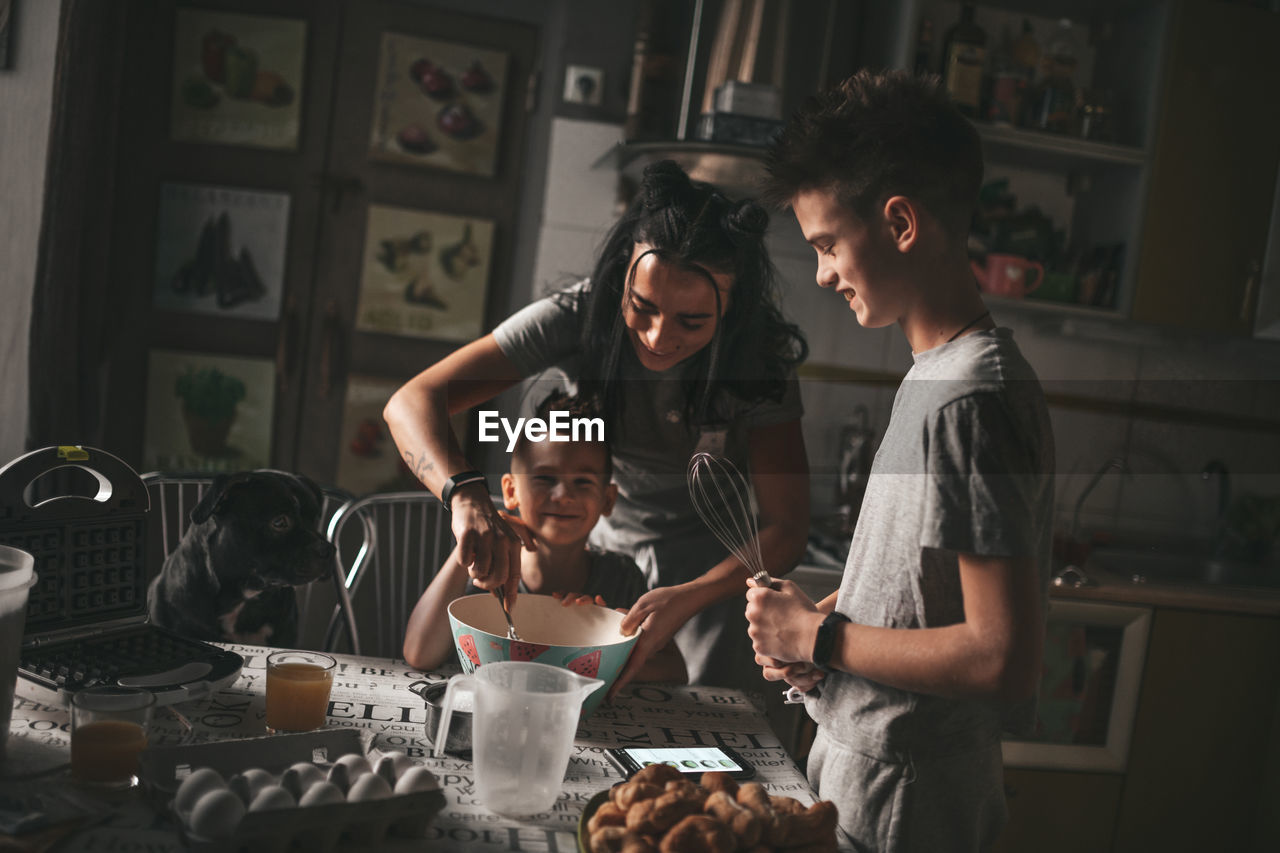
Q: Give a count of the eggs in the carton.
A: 10